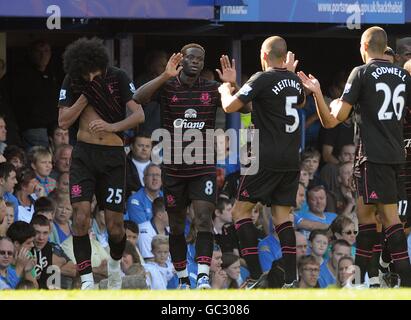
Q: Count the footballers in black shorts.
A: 5